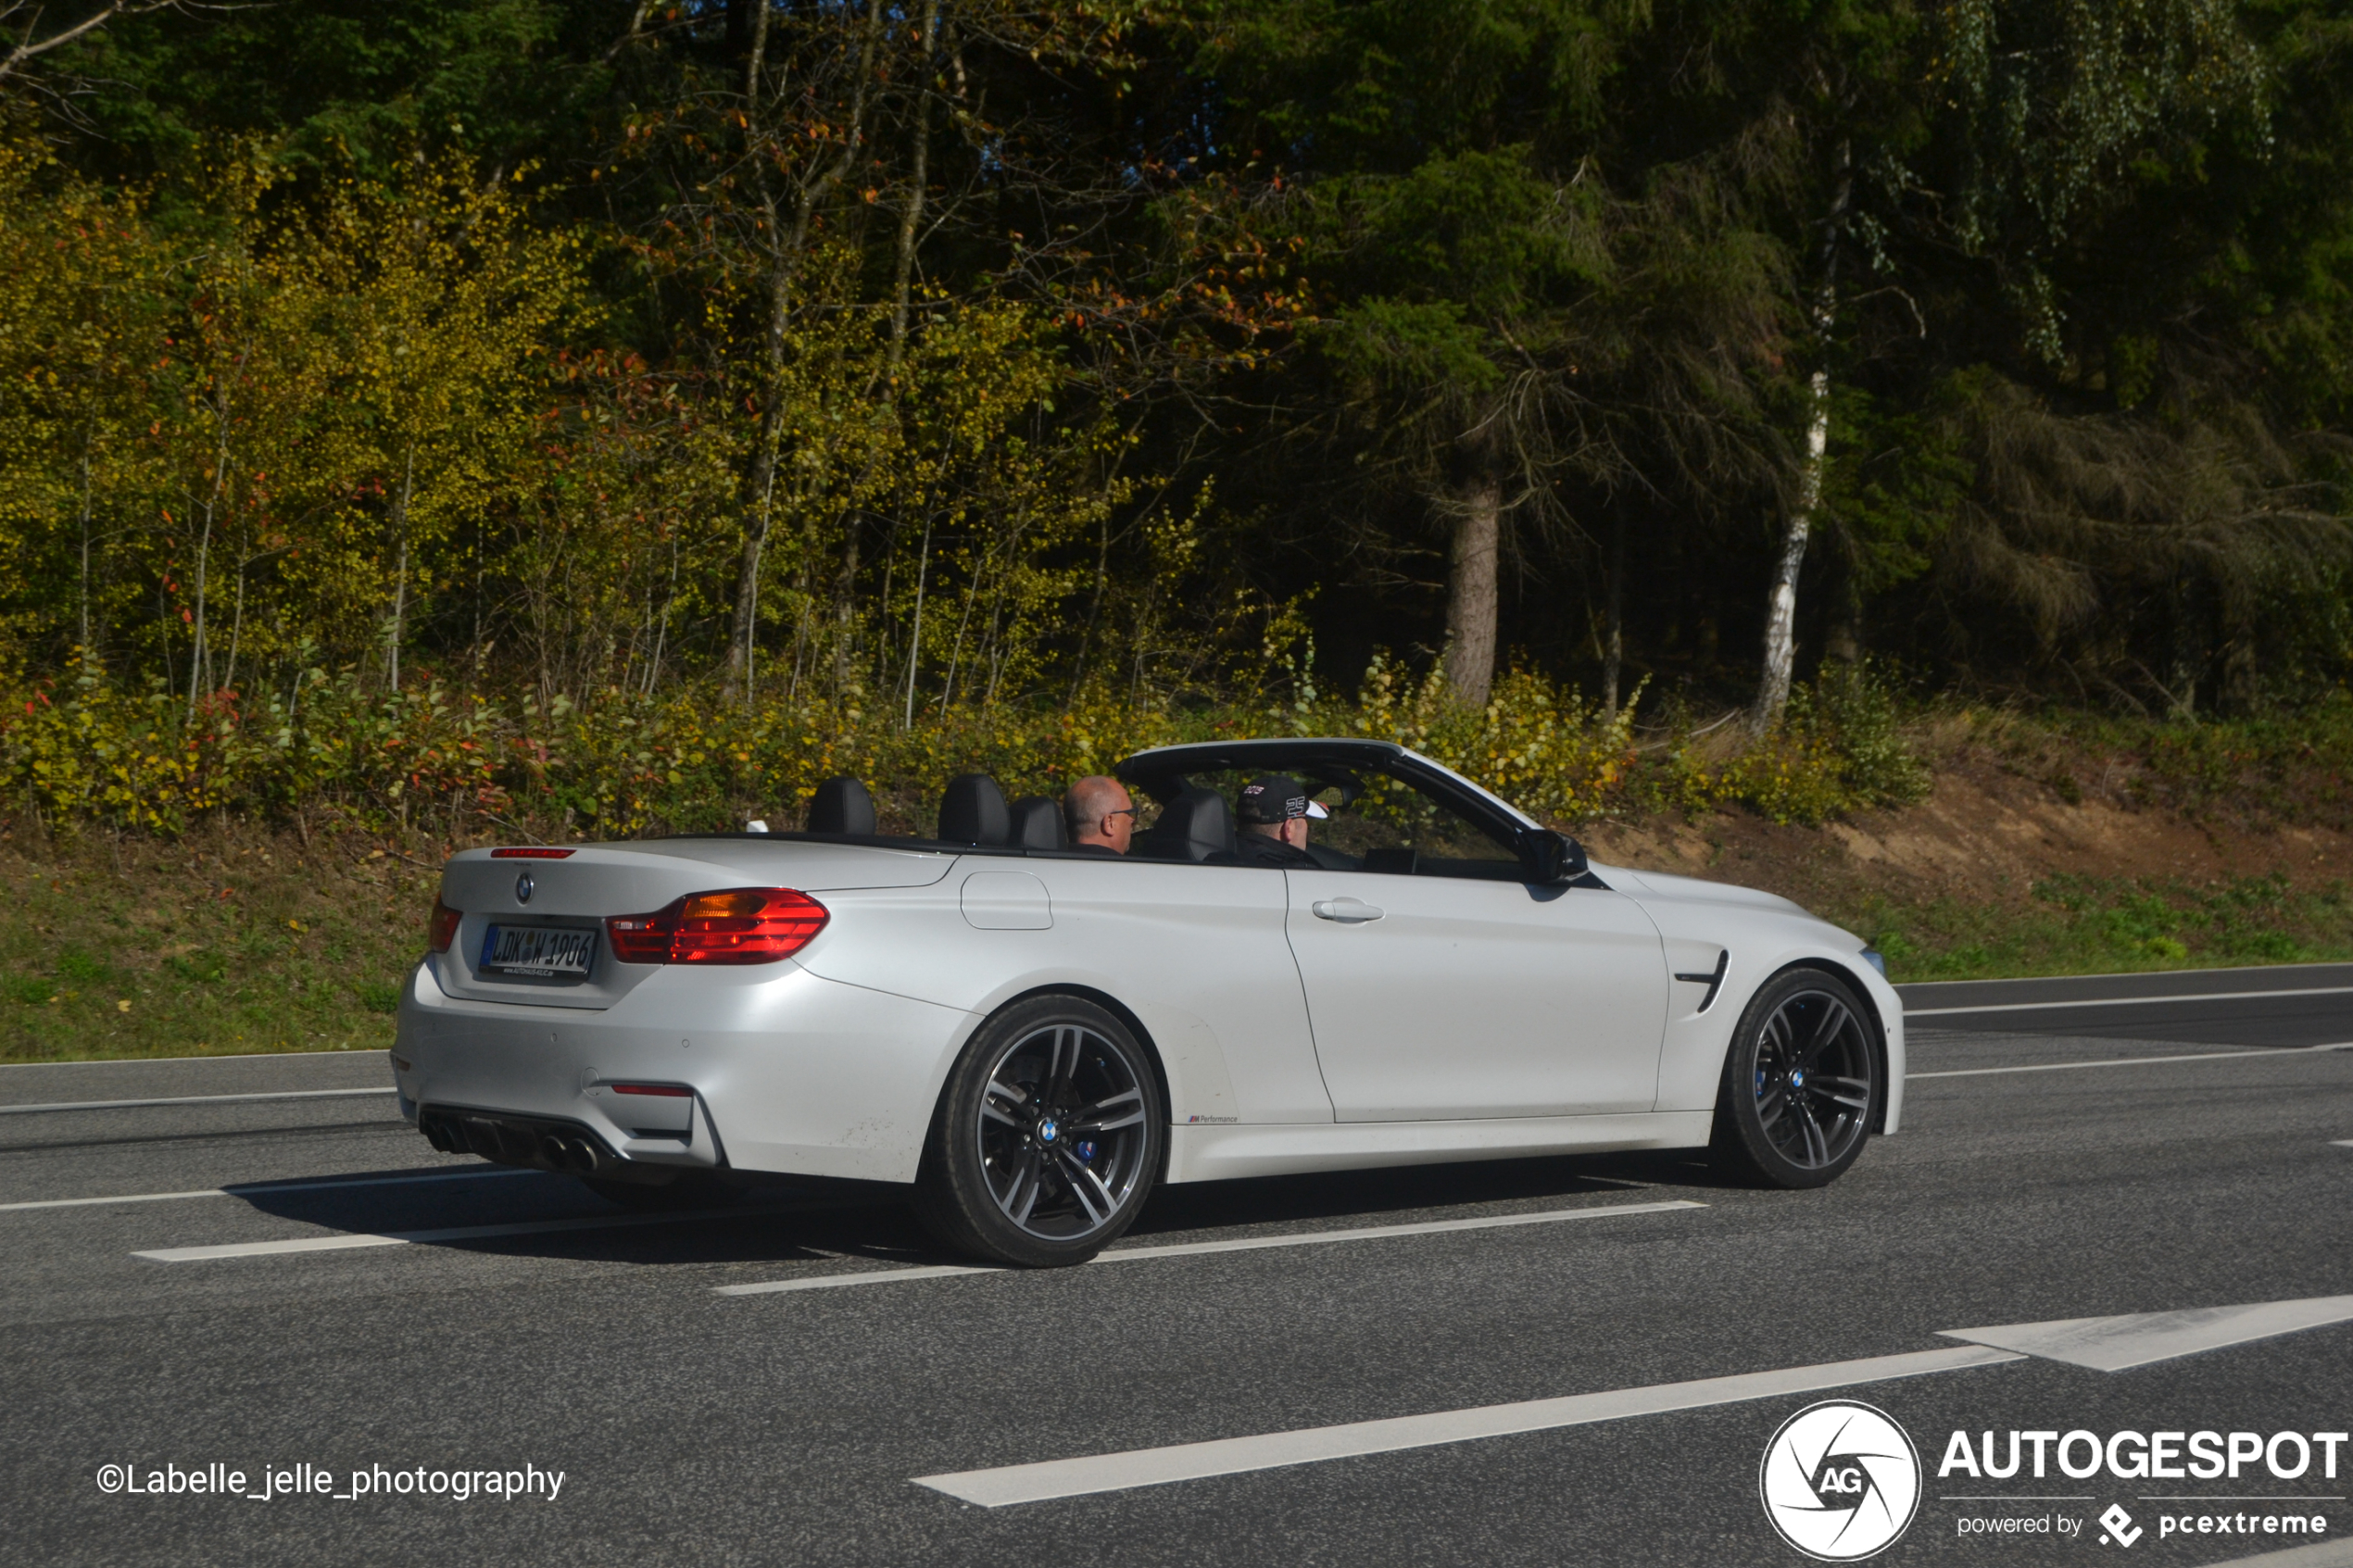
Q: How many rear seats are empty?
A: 2